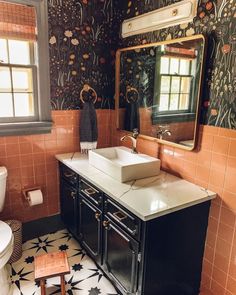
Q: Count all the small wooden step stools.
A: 1